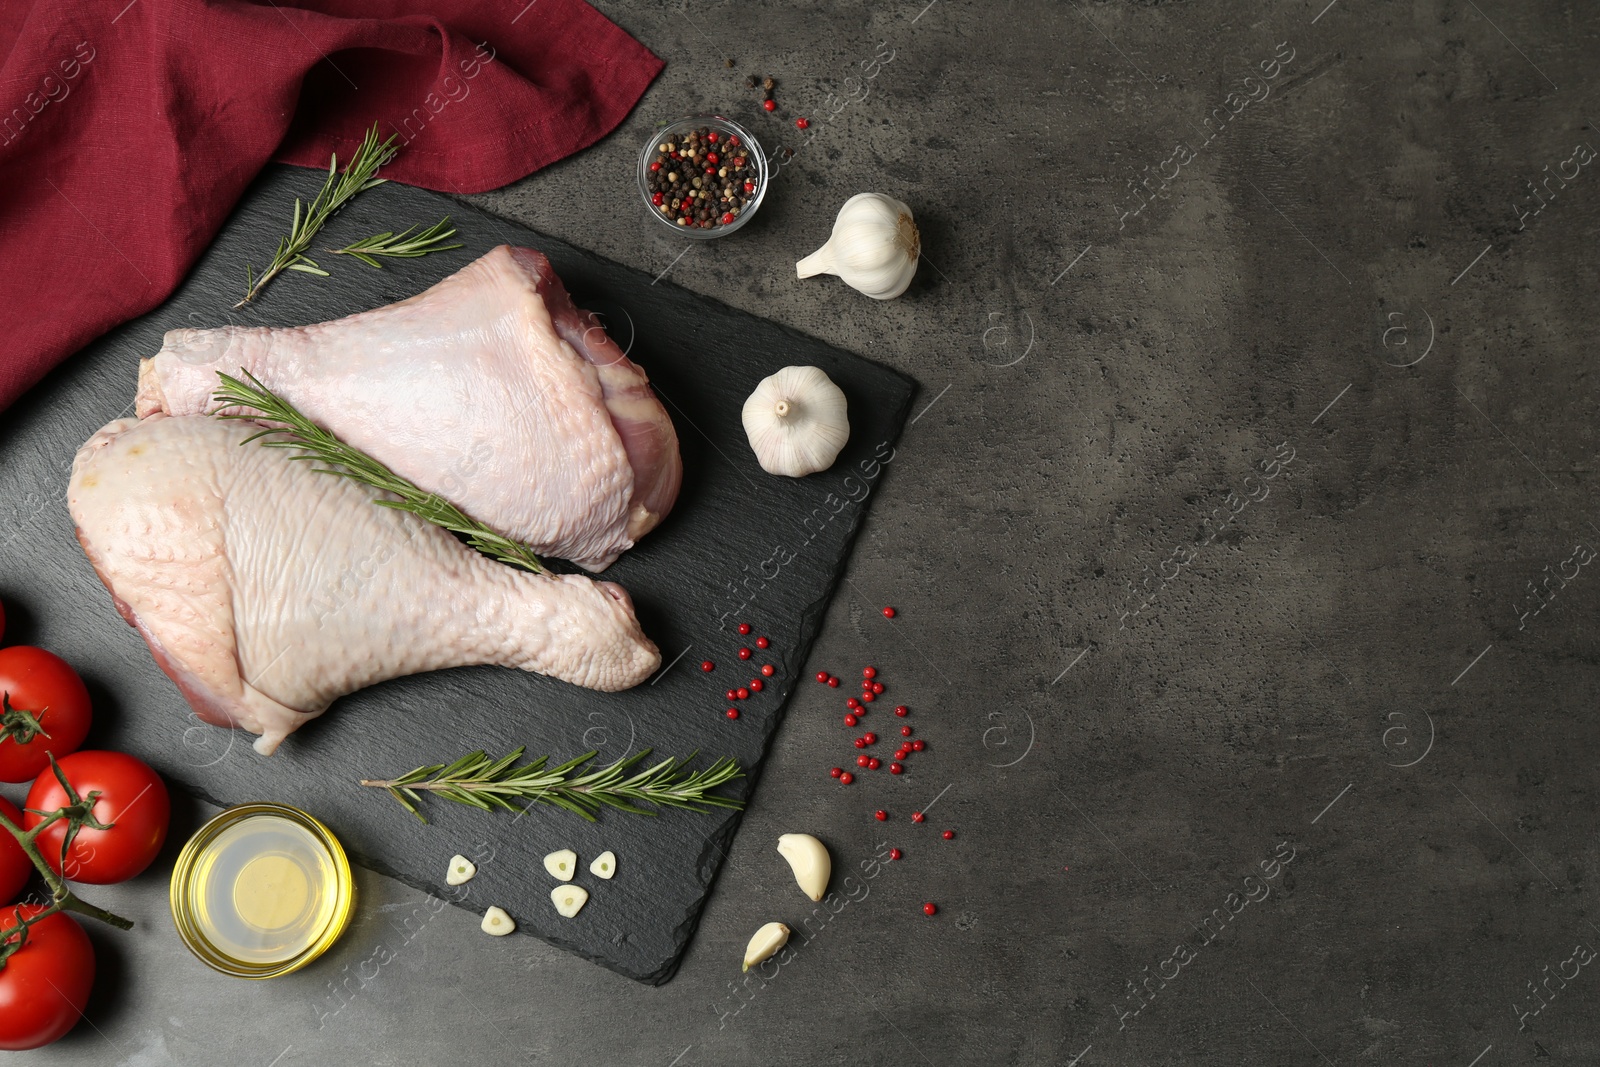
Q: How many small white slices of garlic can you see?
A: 5